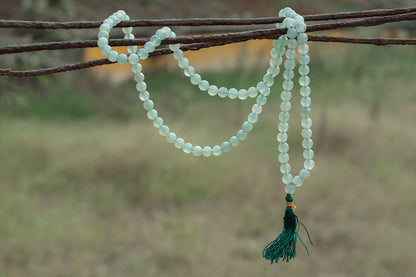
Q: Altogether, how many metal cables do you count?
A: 3